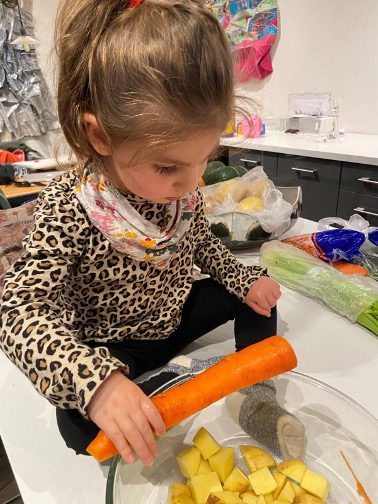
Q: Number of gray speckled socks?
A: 2